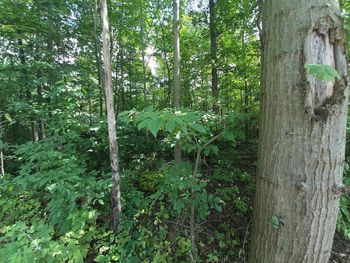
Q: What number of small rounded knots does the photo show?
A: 2